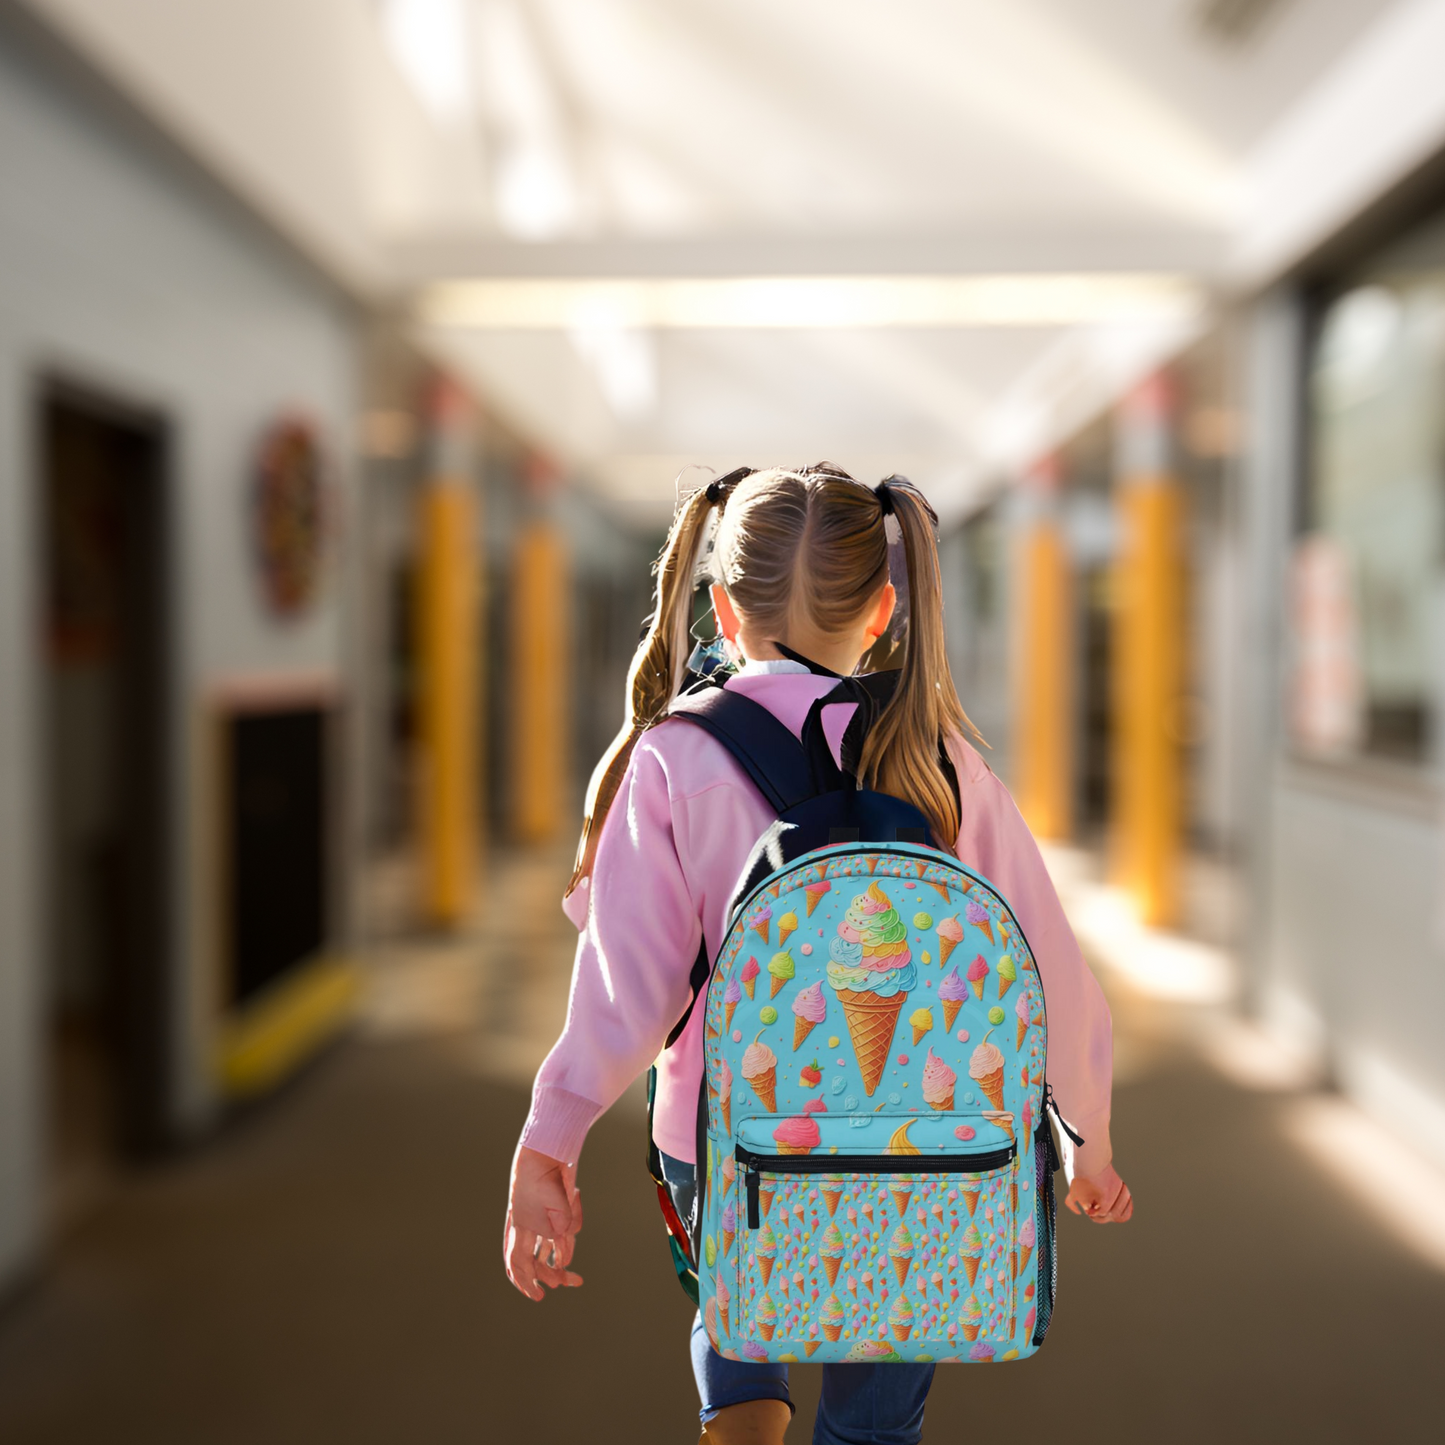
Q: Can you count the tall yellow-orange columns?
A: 4